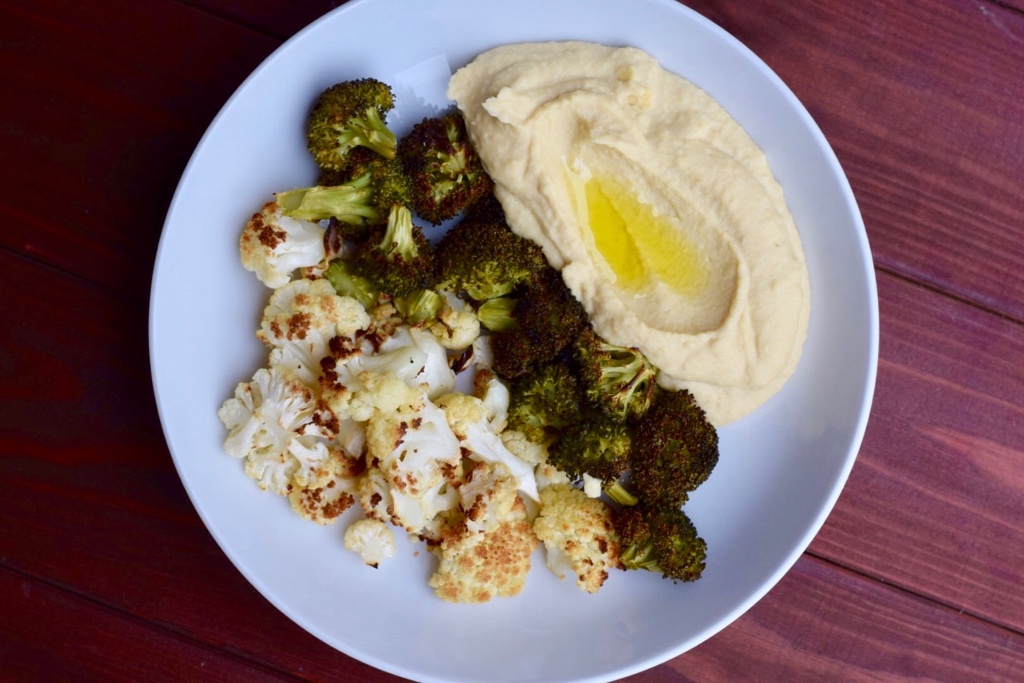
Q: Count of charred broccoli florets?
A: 11